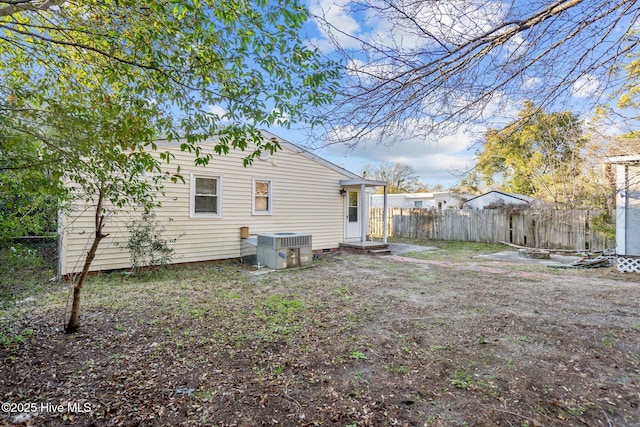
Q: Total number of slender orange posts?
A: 0